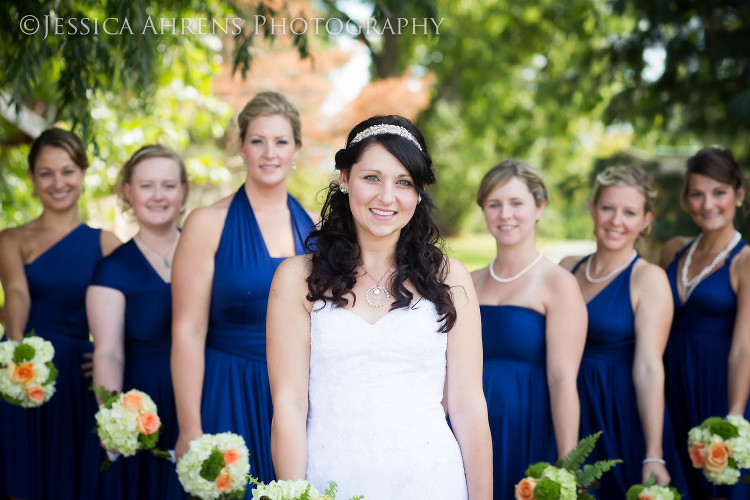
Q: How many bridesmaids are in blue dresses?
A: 6